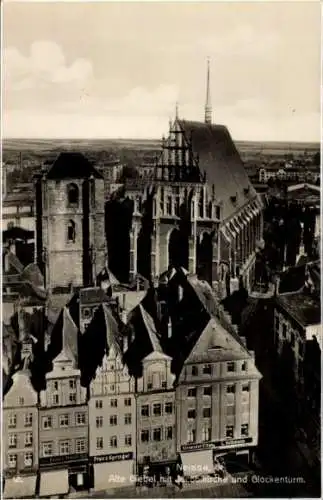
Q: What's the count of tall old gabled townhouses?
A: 5